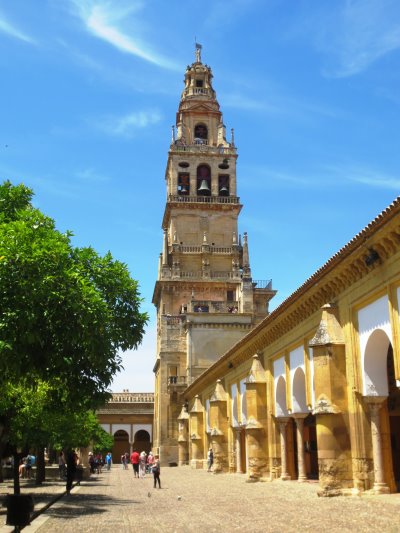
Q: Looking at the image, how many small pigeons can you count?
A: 2